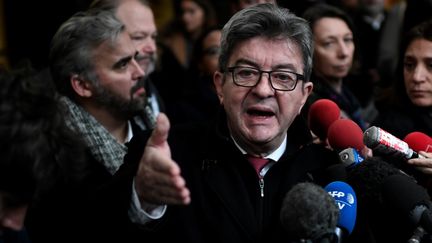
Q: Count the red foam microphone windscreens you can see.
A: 3